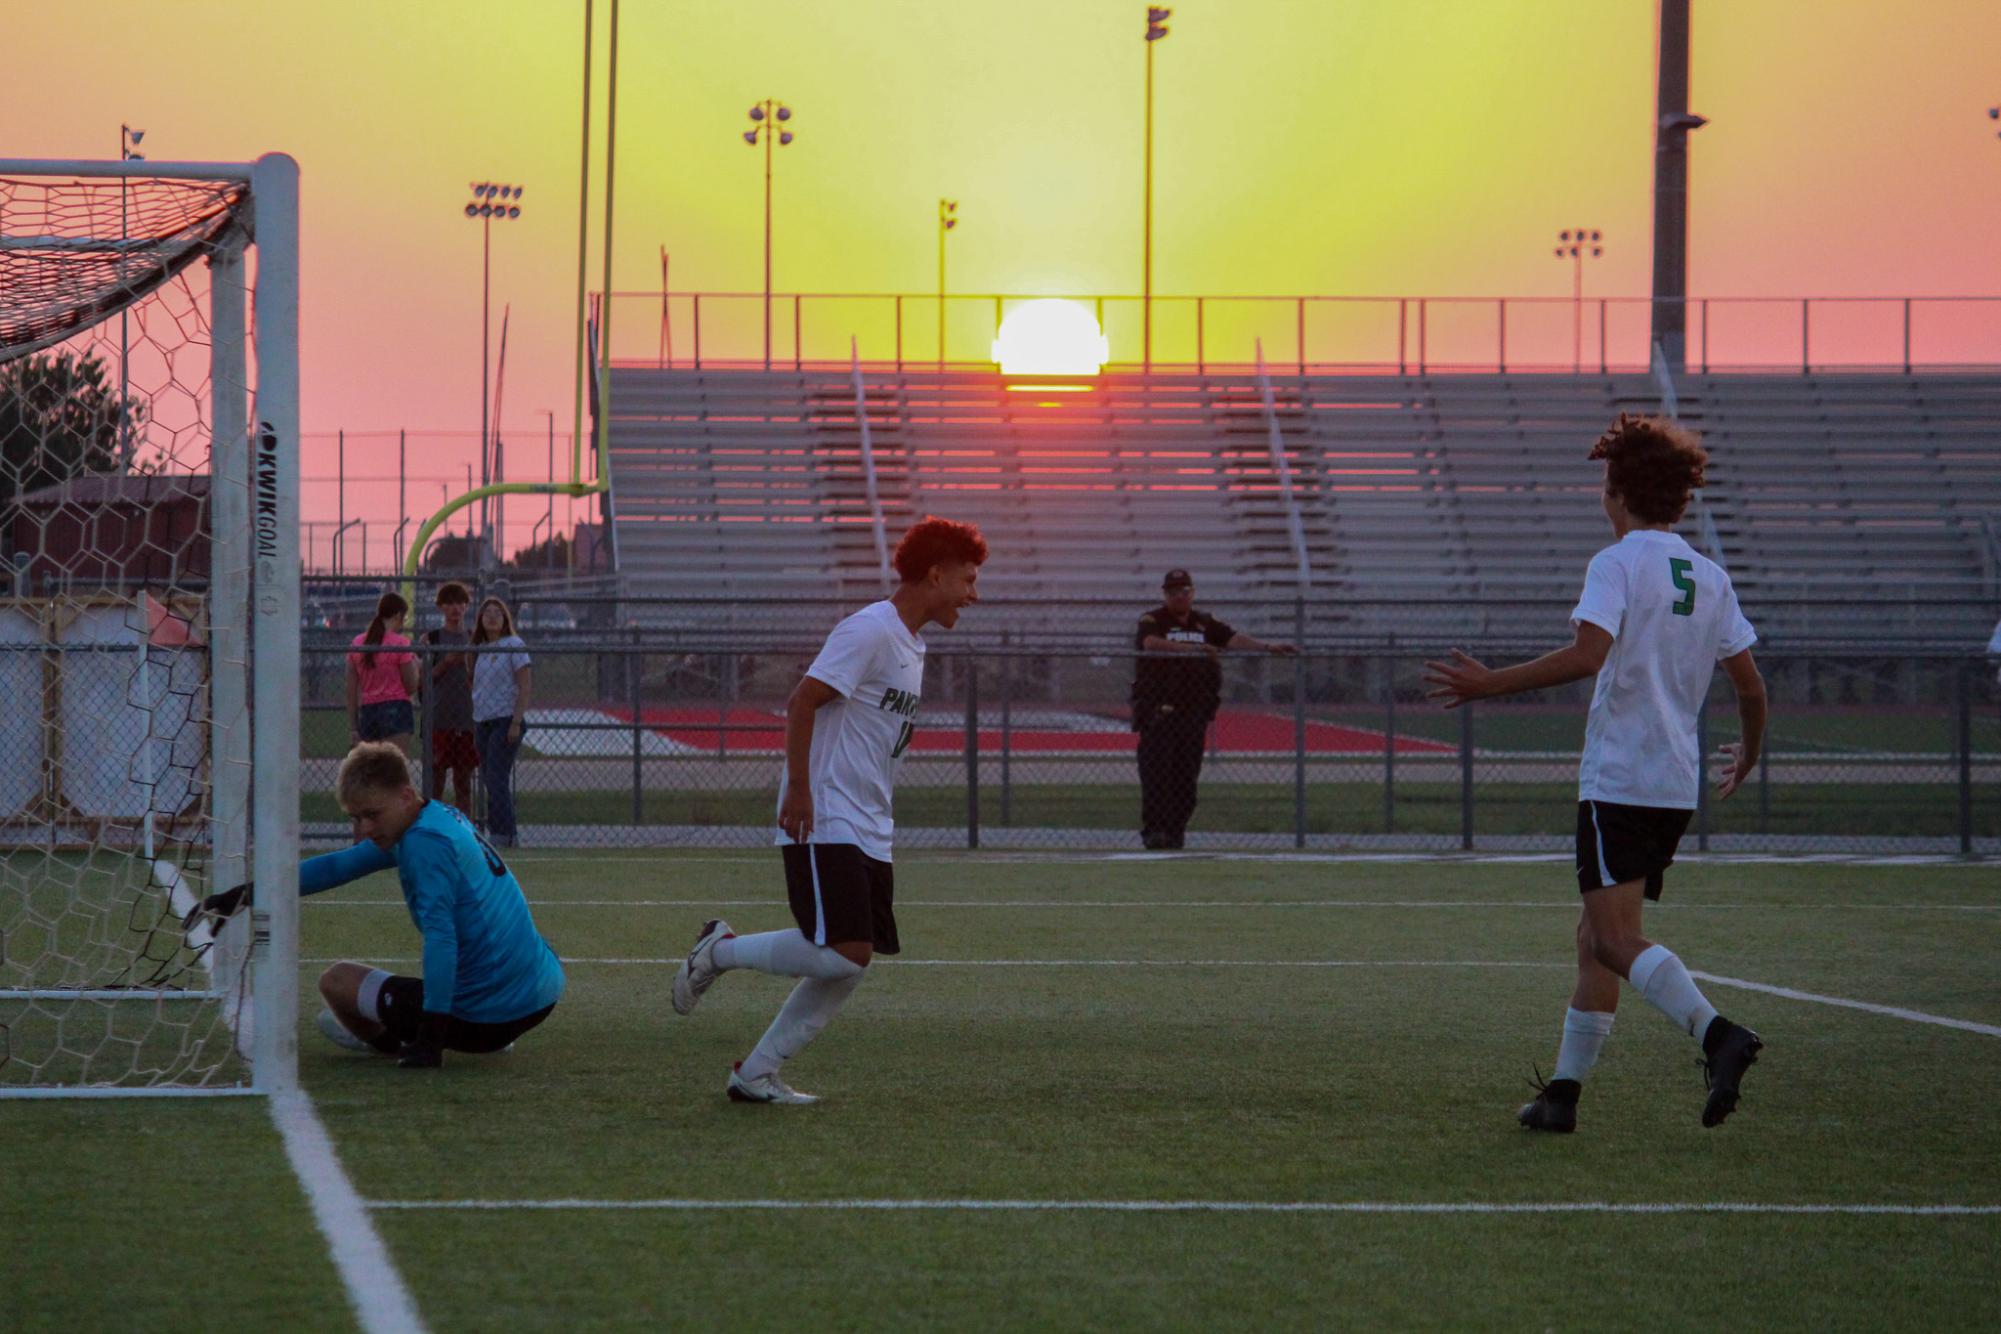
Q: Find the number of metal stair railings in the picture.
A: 3